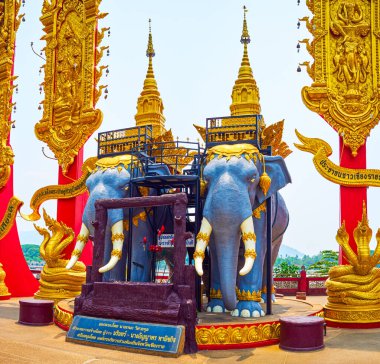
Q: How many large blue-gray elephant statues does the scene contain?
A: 2